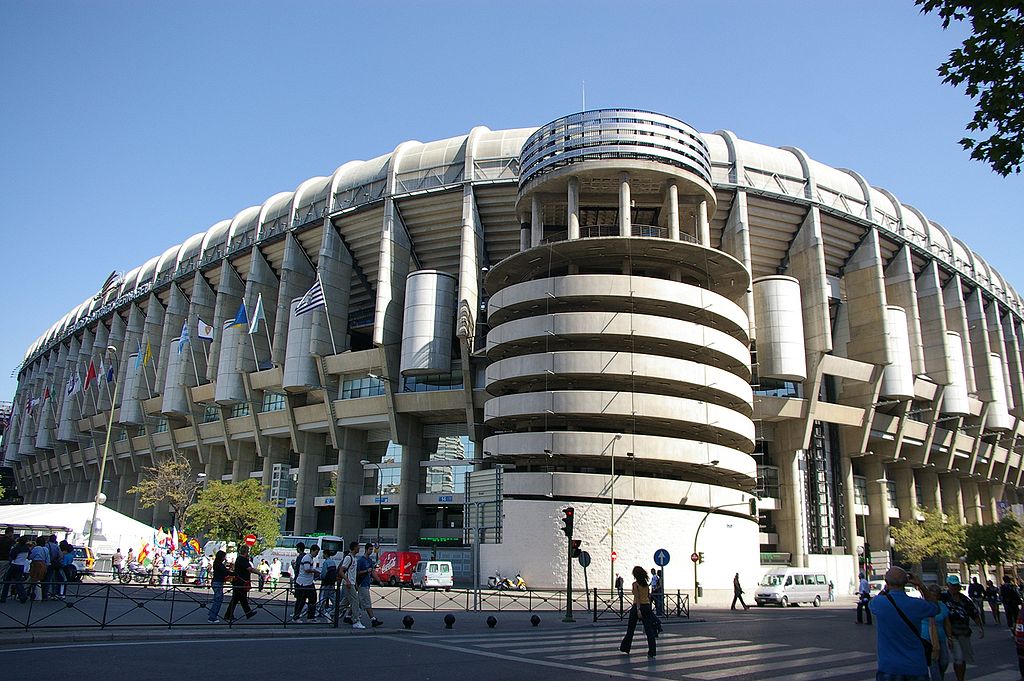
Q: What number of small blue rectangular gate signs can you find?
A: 4